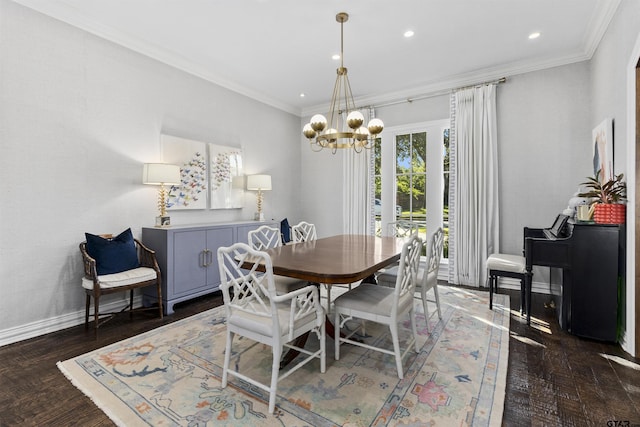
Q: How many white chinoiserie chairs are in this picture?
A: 6